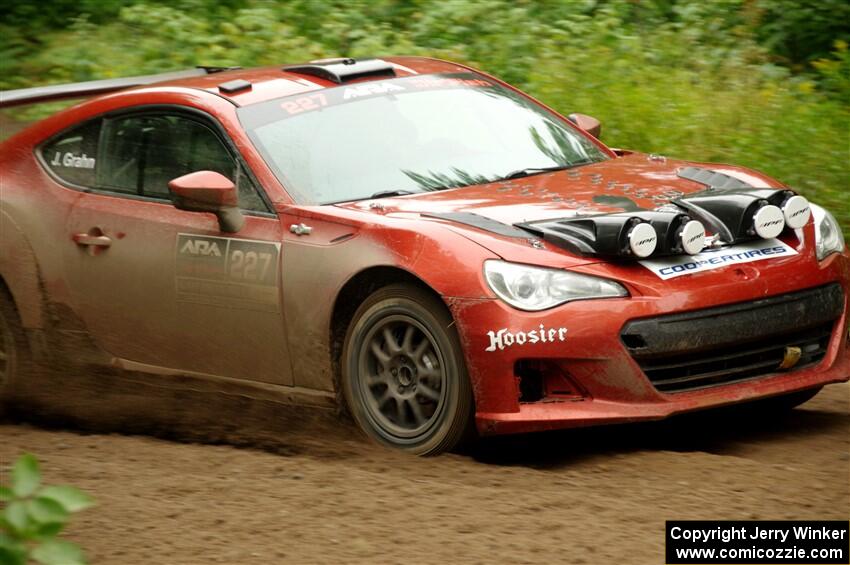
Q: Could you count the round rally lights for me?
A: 4